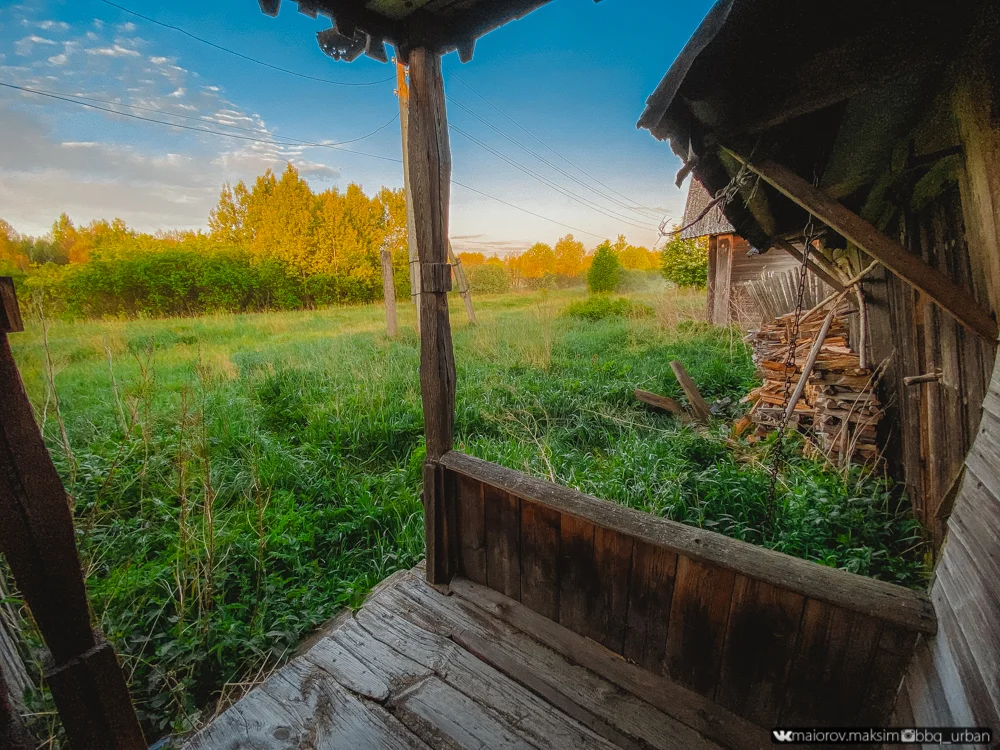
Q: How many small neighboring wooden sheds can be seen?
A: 1